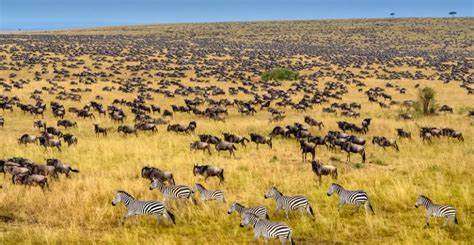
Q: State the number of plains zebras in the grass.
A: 8